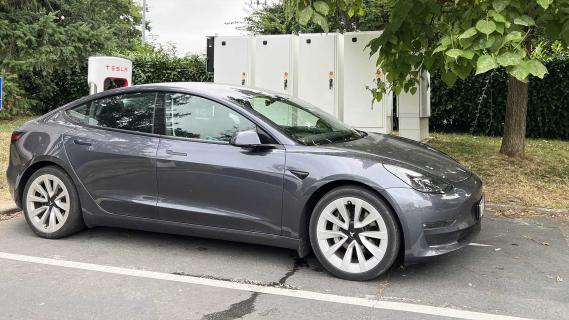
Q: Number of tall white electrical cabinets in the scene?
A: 4